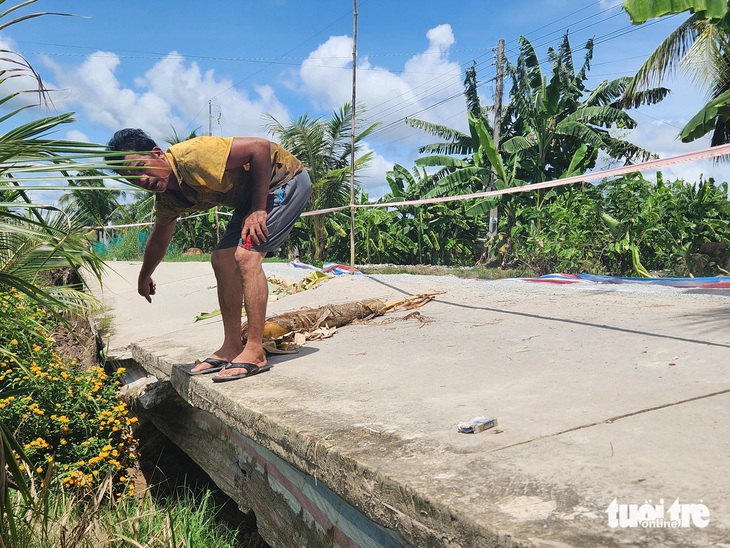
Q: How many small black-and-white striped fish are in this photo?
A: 0